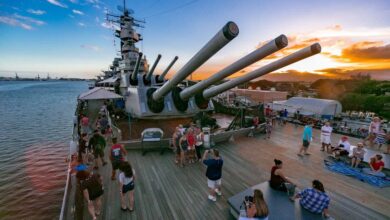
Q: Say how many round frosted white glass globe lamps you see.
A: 0